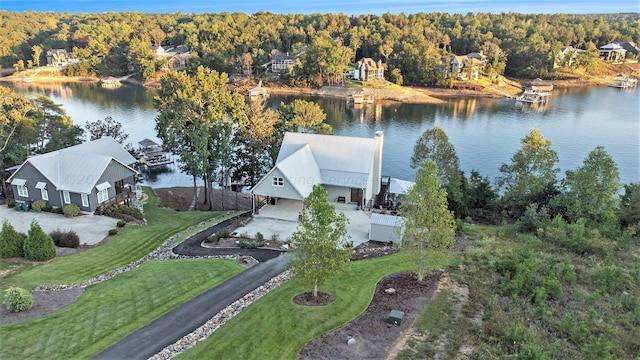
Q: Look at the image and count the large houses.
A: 2